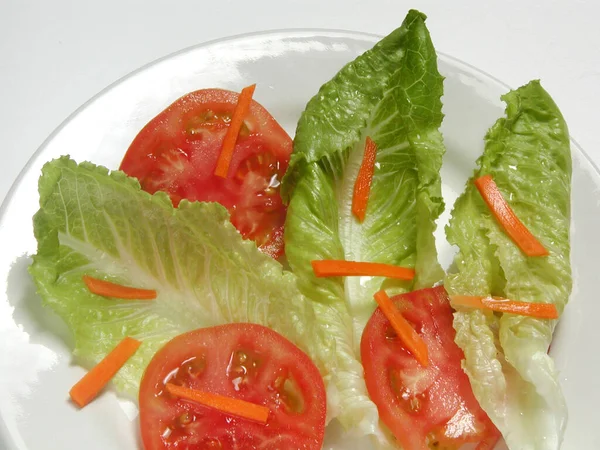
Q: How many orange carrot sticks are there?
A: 9